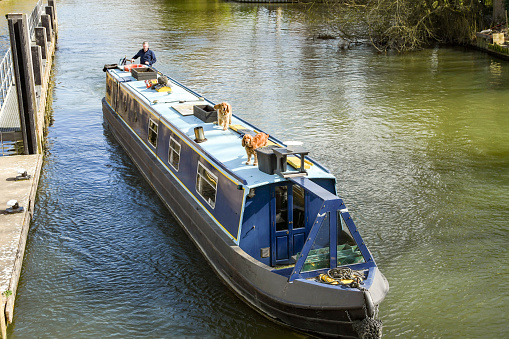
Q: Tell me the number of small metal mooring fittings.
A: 2